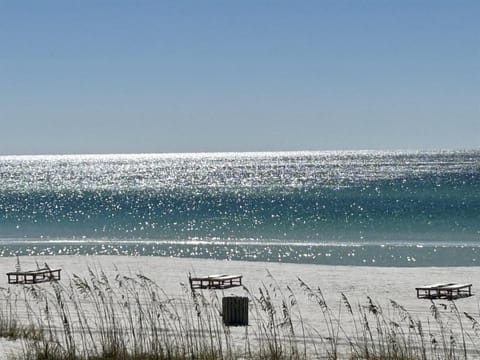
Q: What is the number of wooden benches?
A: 3